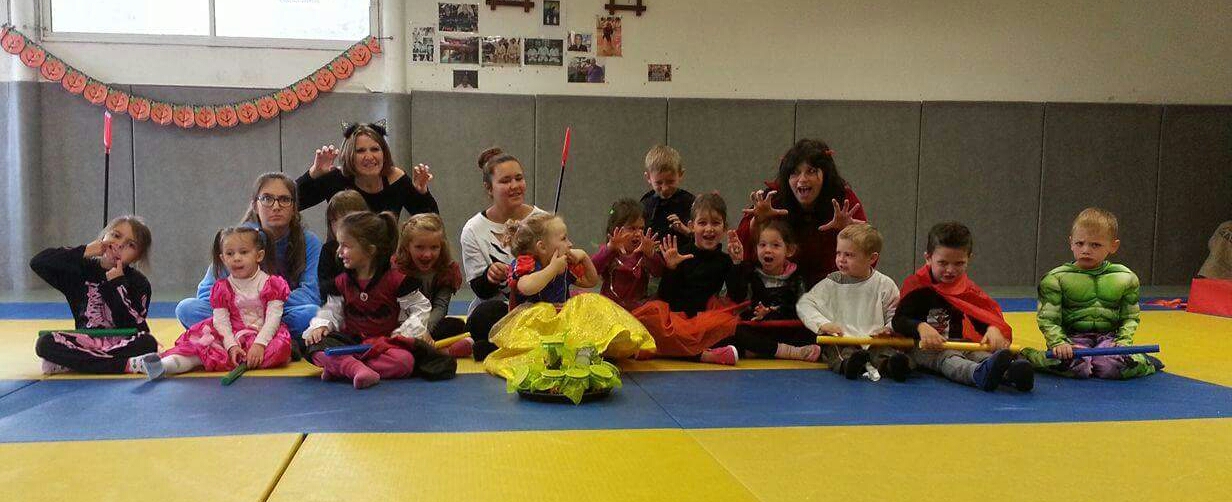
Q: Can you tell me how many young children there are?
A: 13